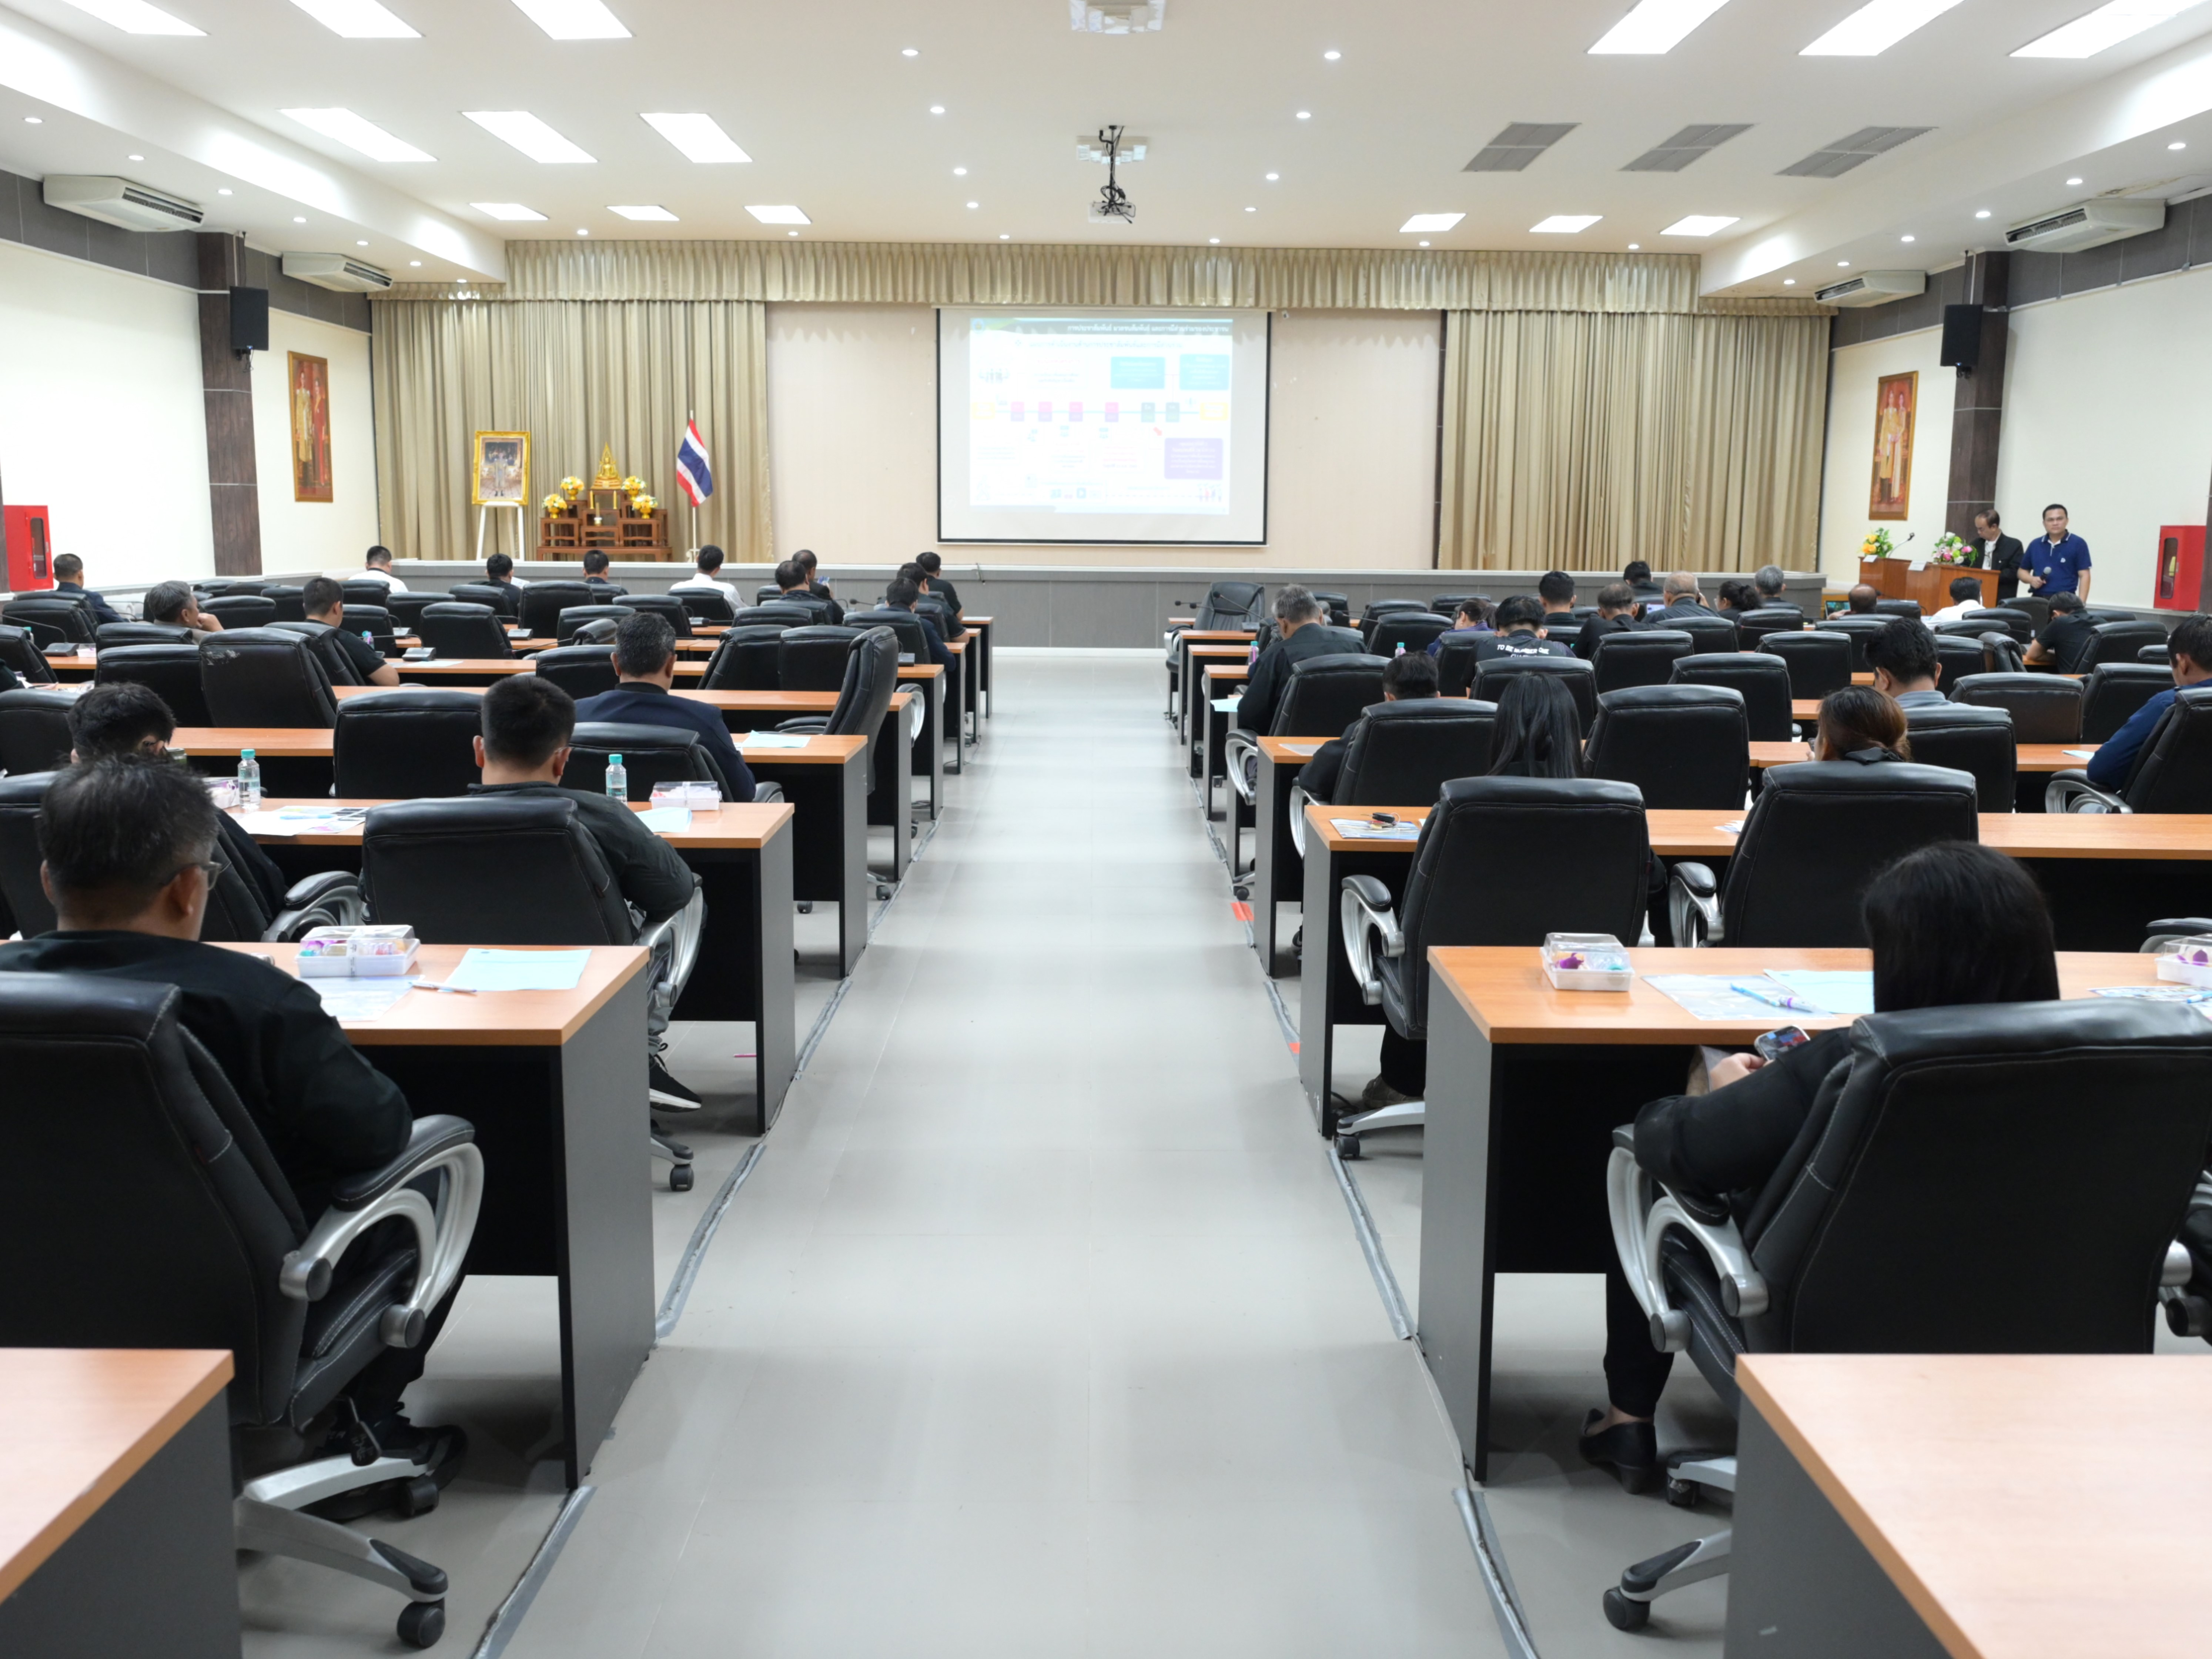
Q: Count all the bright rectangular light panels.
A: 15